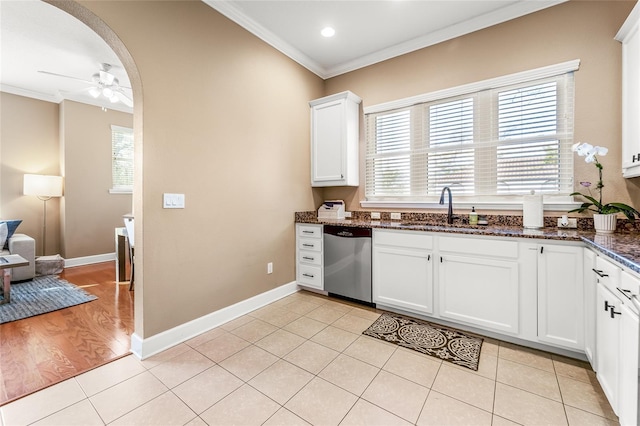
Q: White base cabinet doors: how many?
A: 6